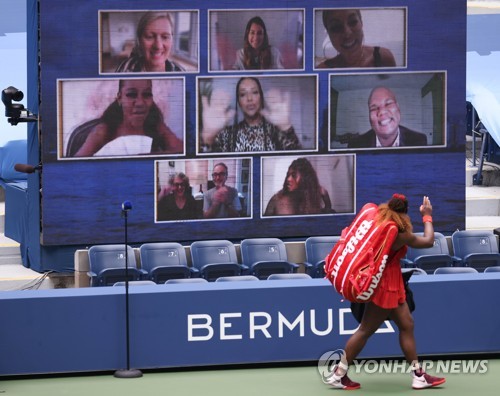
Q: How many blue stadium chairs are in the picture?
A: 14